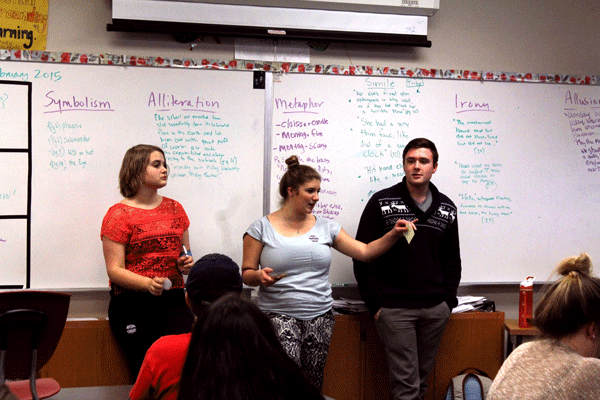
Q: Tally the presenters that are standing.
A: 3